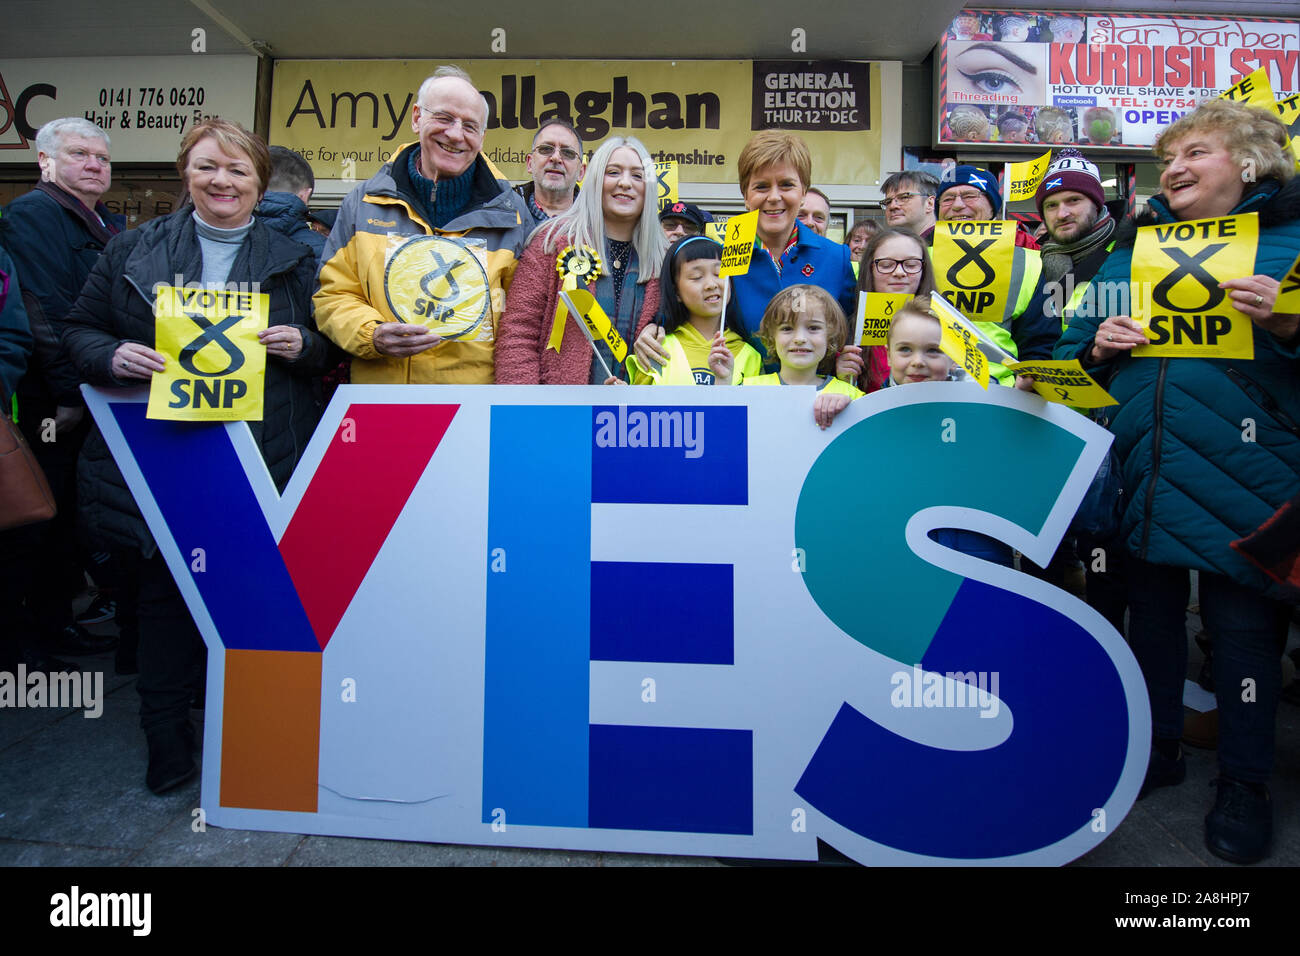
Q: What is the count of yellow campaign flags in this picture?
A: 6